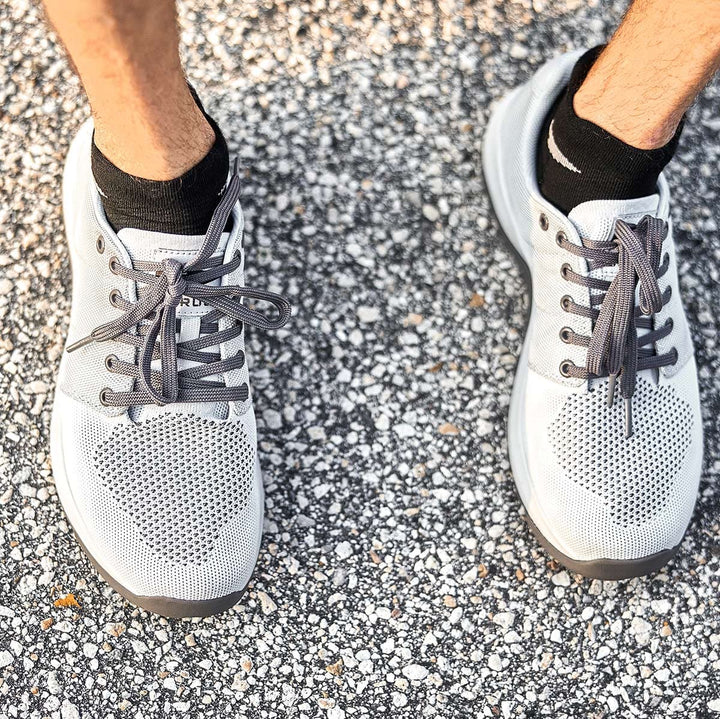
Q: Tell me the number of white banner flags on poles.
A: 0